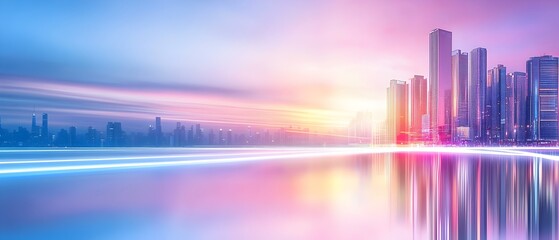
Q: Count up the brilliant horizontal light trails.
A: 3